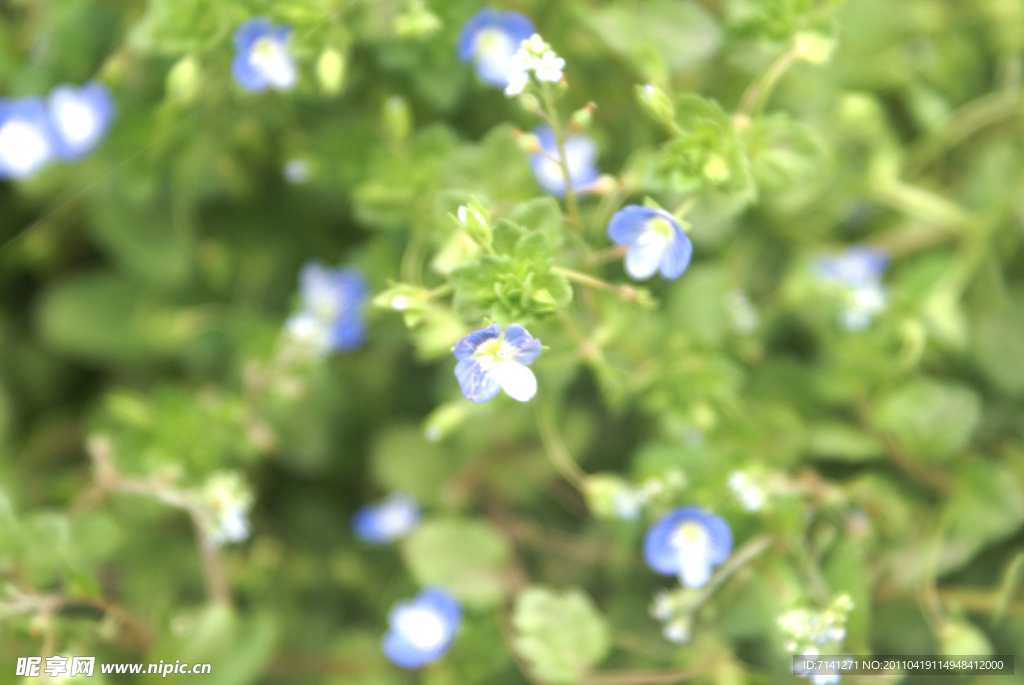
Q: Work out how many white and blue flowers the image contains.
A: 12